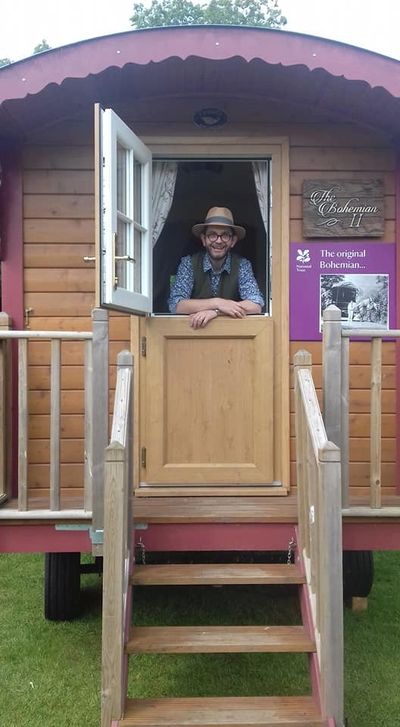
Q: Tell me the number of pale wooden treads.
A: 3